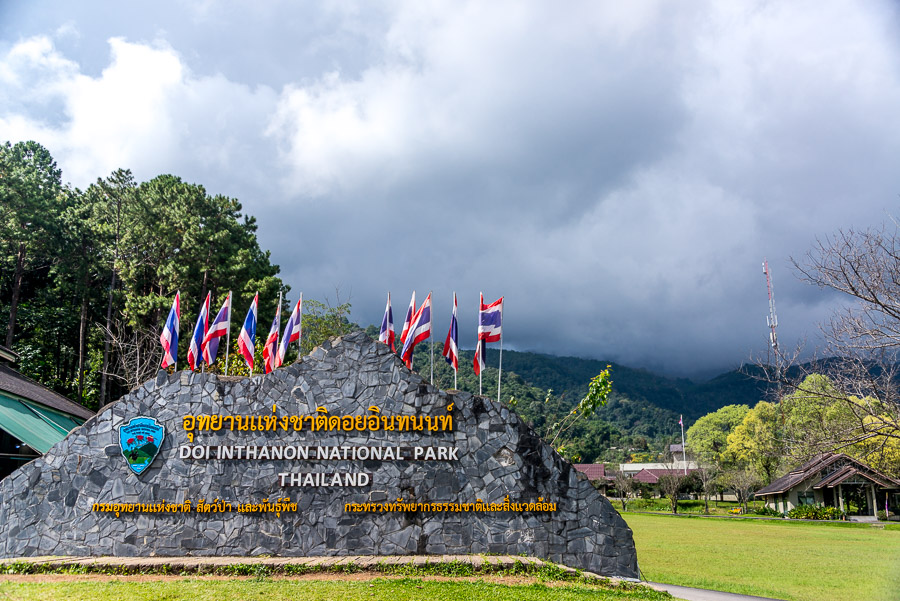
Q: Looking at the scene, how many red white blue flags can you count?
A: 12